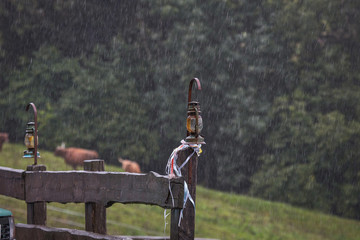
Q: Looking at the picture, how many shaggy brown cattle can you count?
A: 3